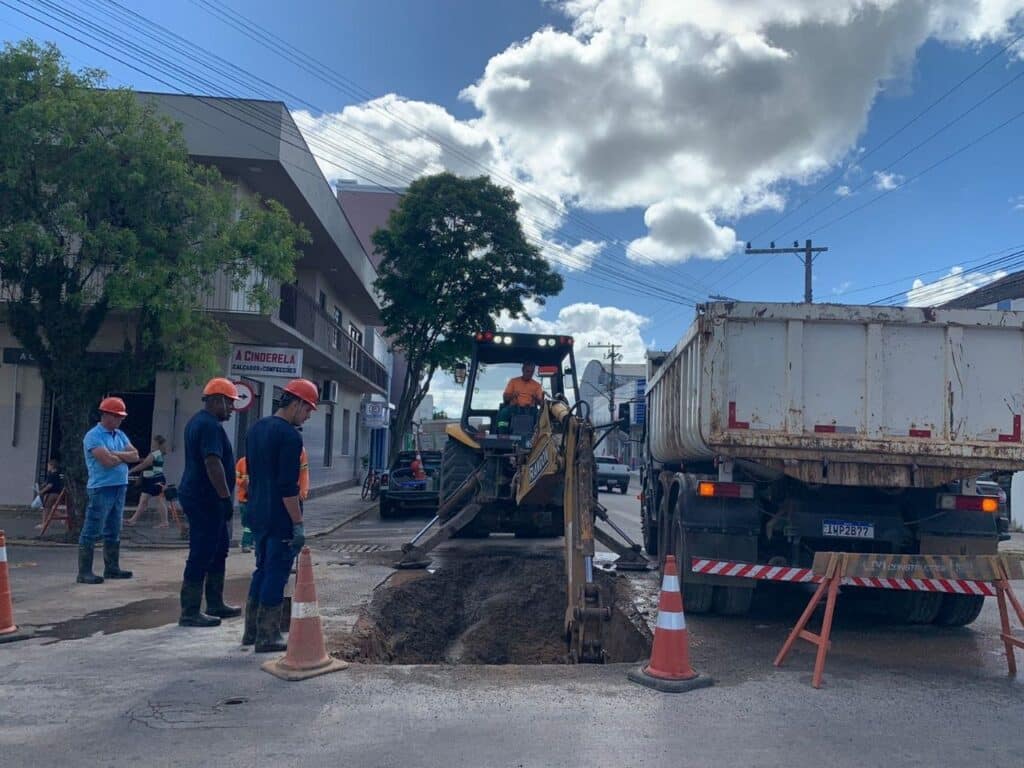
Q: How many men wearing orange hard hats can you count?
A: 3